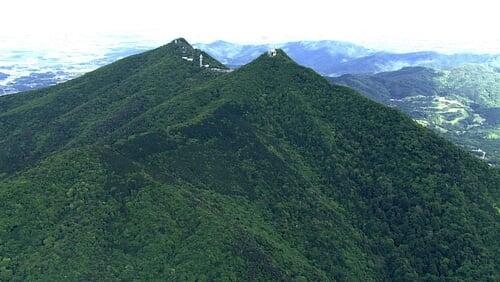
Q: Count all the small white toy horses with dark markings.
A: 0